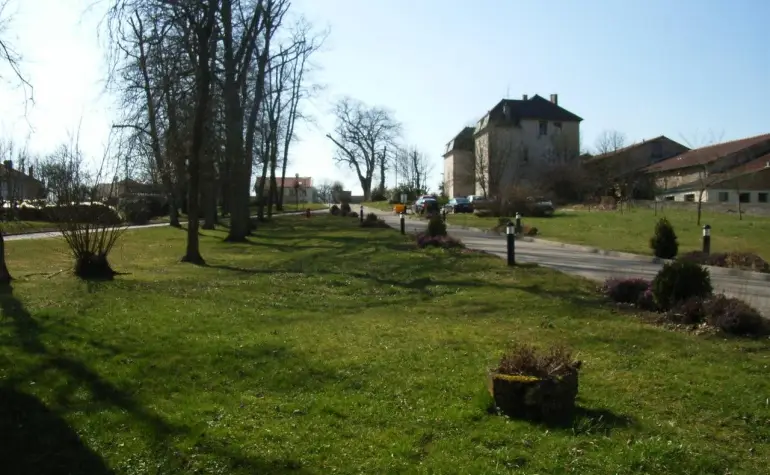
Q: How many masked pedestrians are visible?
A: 0